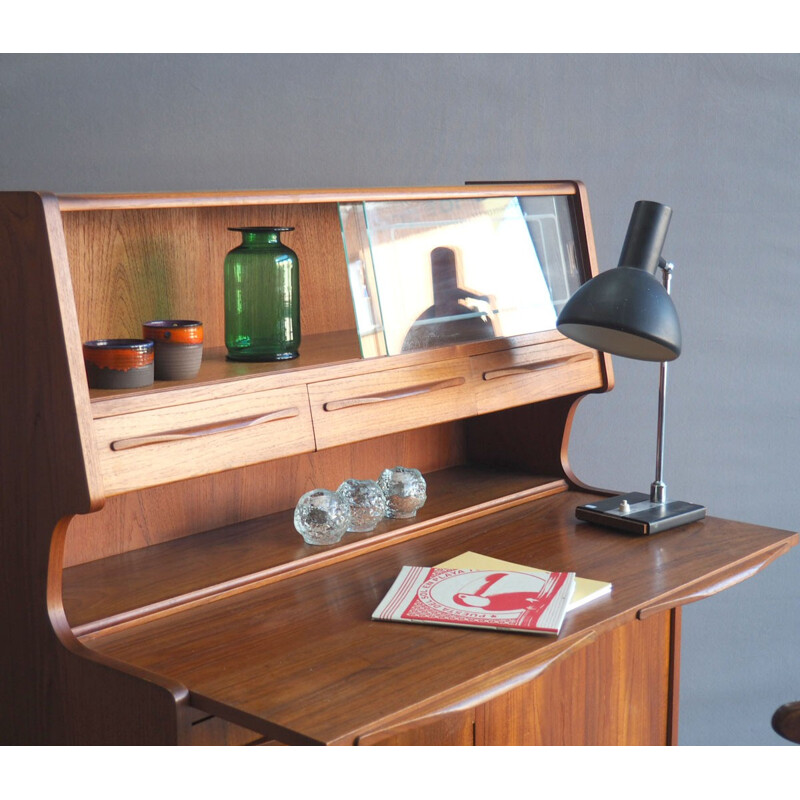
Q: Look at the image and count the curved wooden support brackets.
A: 2